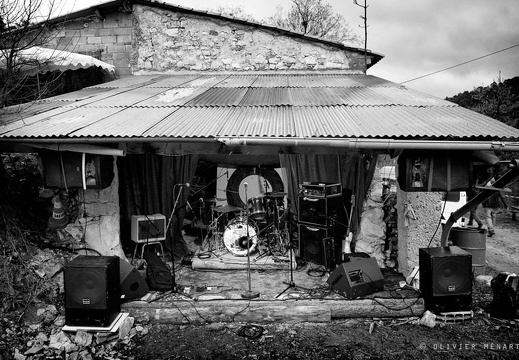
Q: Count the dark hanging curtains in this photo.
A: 2